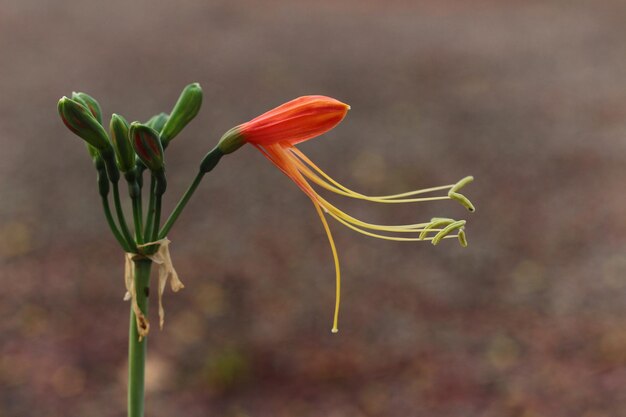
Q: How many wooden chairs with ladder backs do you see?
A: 0